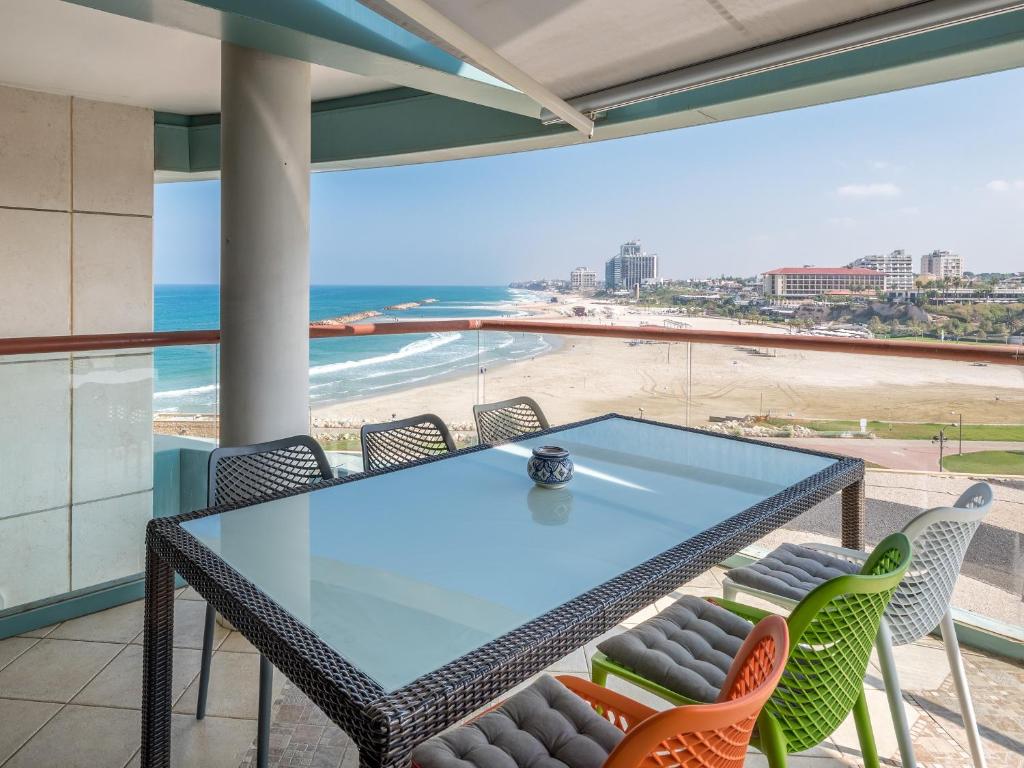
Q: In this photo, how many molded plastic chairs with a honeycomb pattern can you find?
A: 6